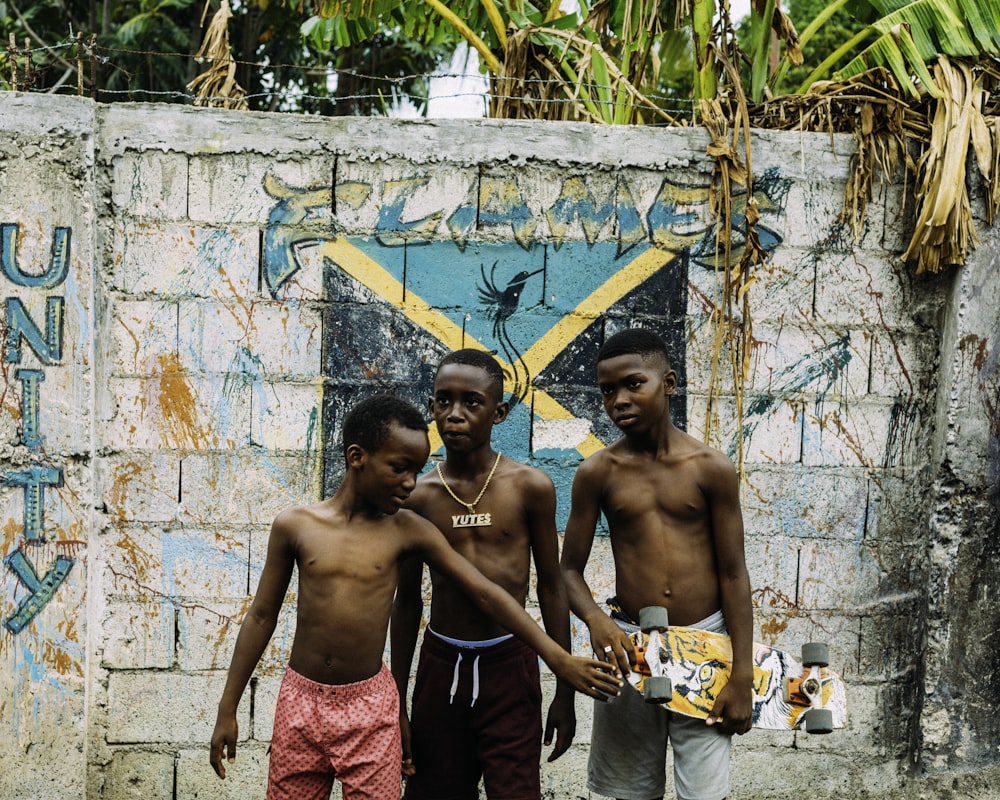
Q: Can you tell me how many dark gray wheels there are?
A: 4